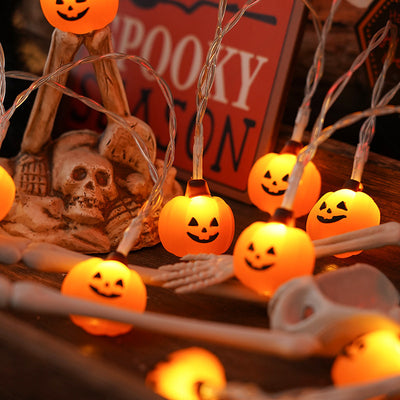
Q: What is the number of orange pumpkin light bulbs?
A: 9